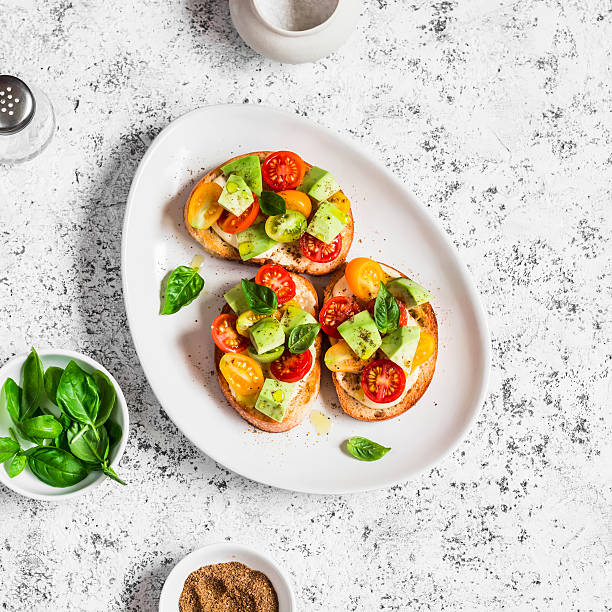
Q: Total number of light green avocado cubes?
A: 12